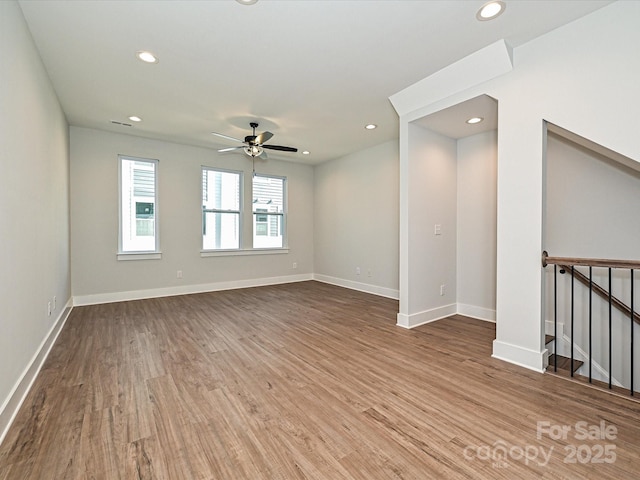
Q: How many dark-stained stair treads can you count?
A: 2